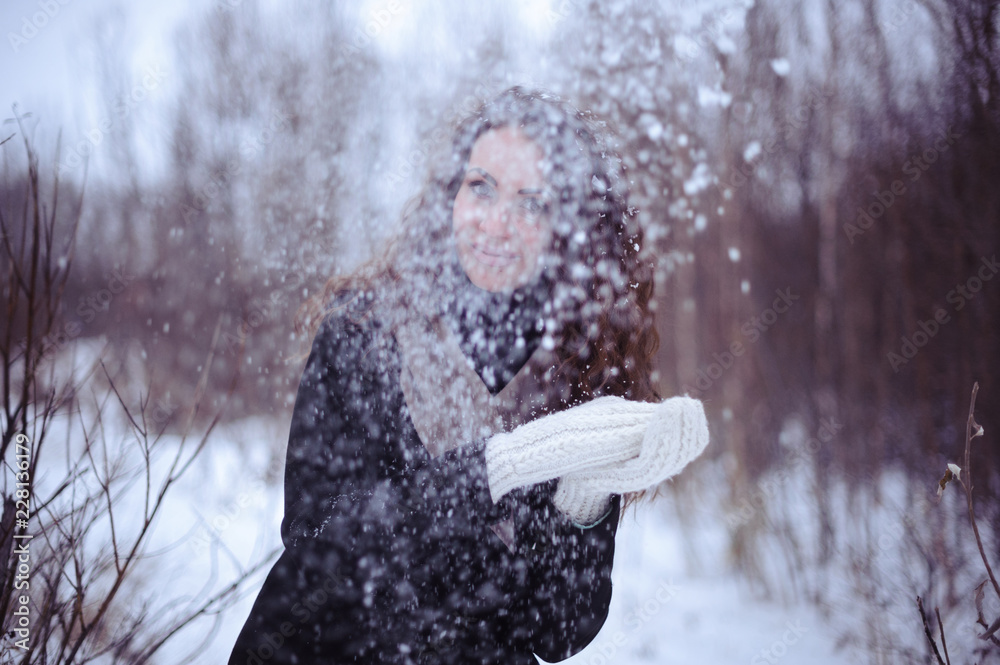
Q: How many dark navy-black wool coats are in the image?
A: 1